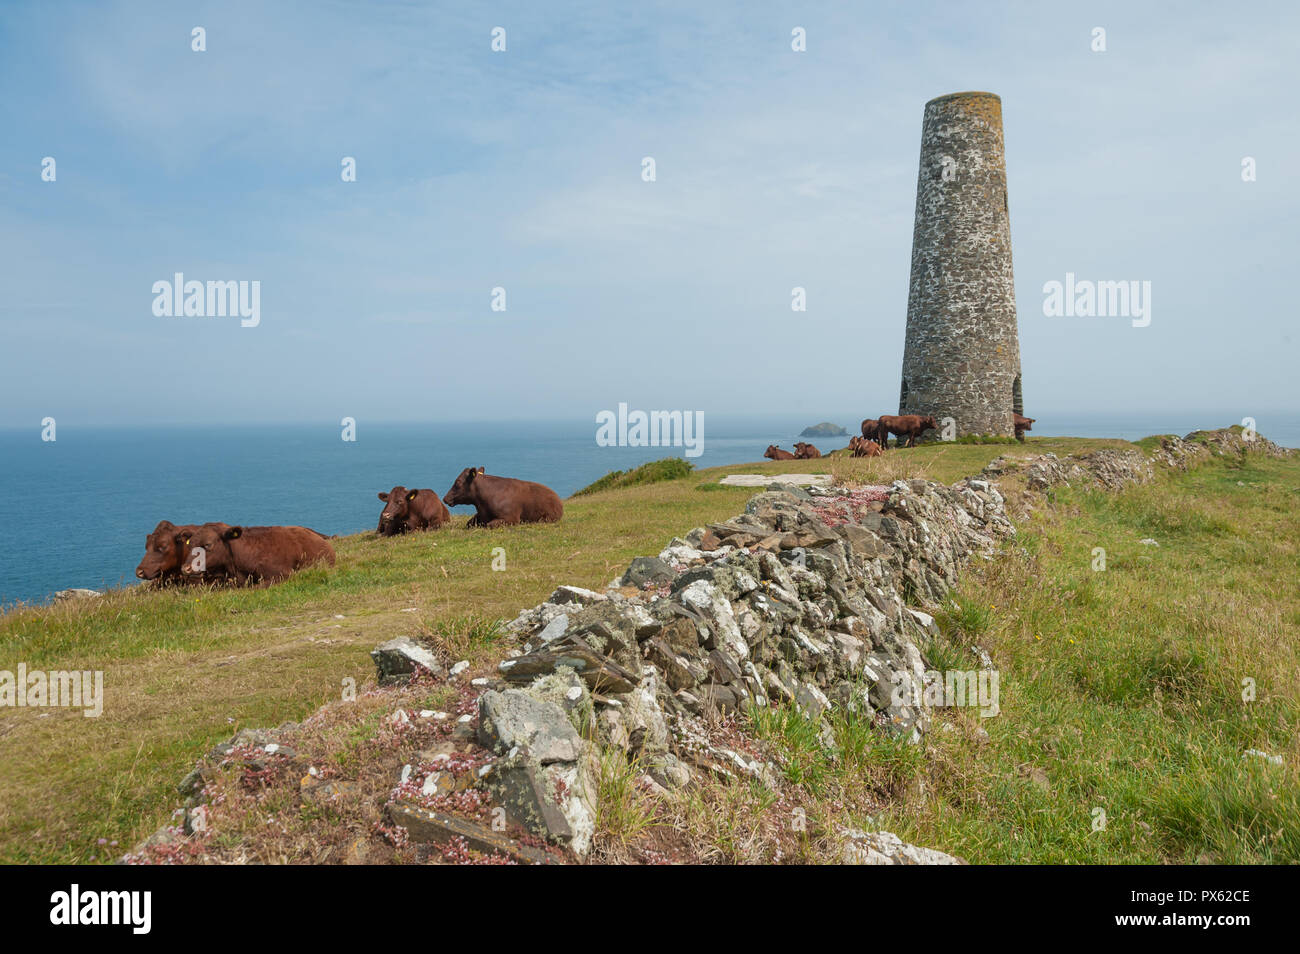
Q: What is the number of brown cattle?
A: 10